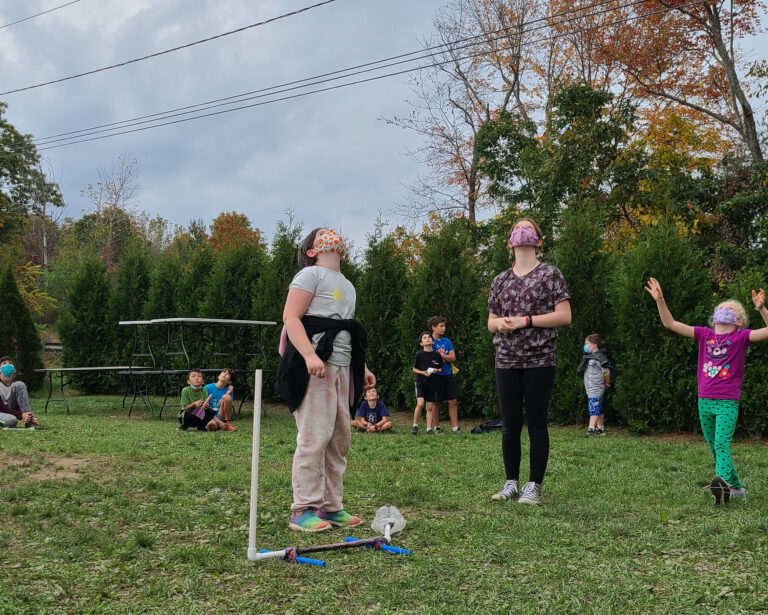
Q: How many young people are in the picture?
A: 10